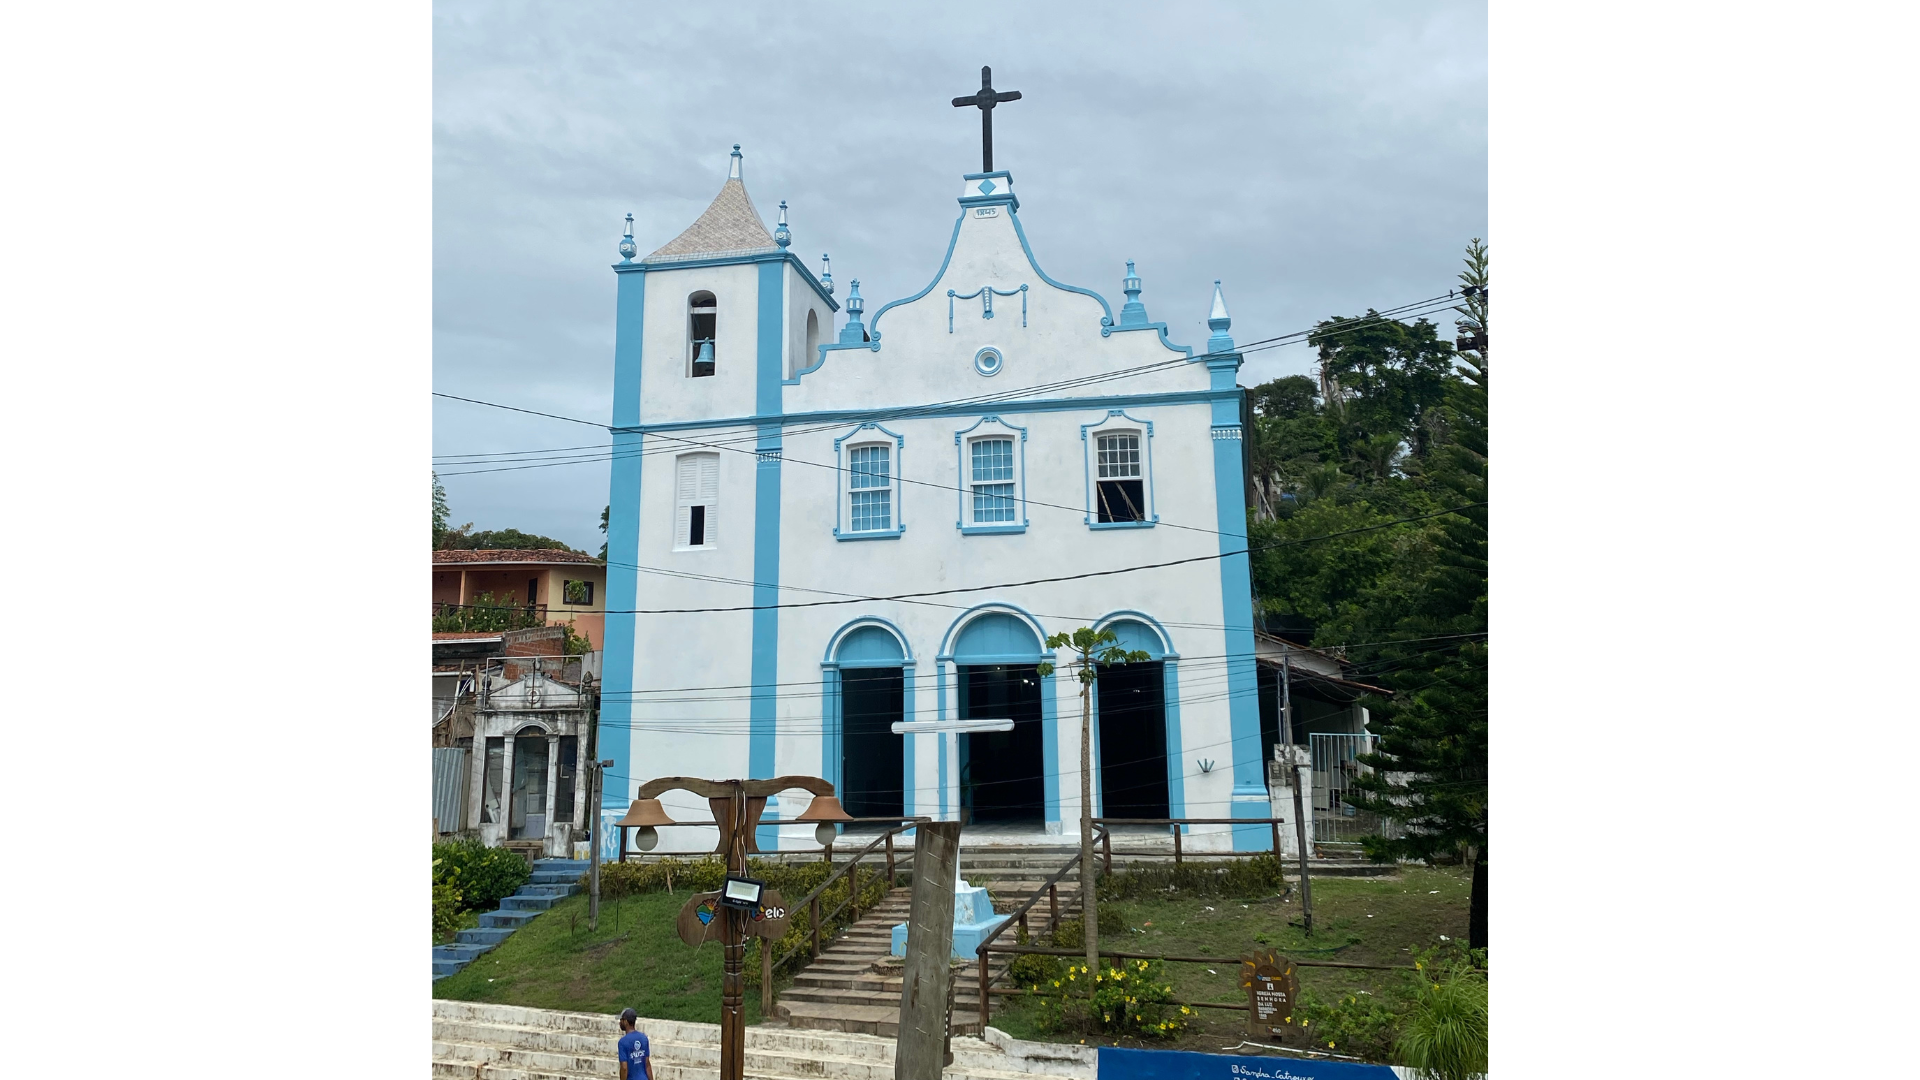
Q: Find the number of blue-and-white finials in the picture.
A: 7